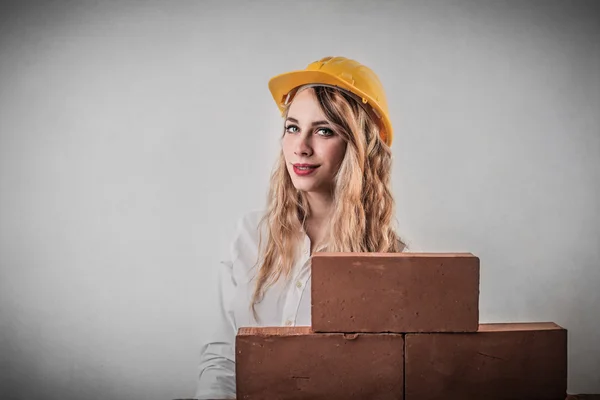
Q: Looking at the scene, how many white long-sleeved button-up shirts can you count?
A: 1